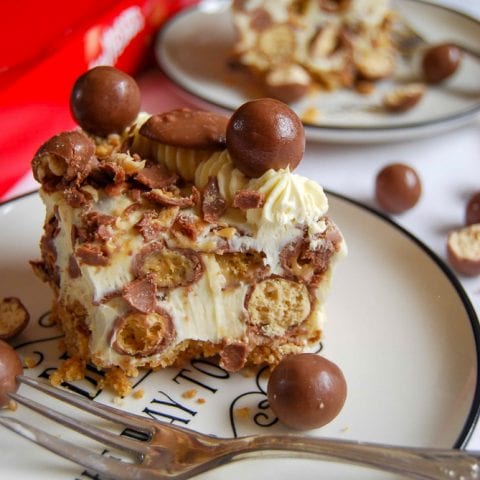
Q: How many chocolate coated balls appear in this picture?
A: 7